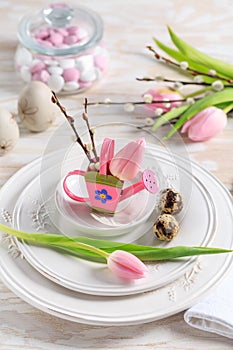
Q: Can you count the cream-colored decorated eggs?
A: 2